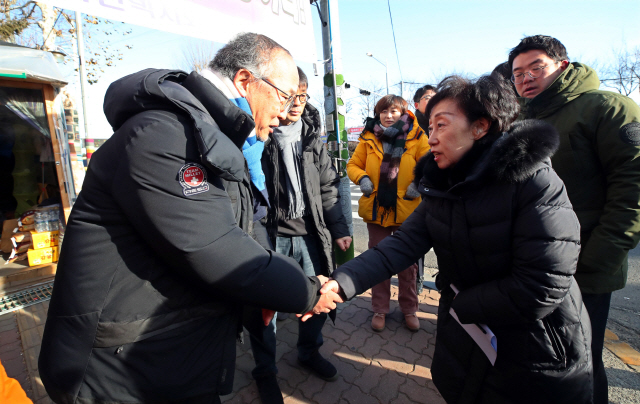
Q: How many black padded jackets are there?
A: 3